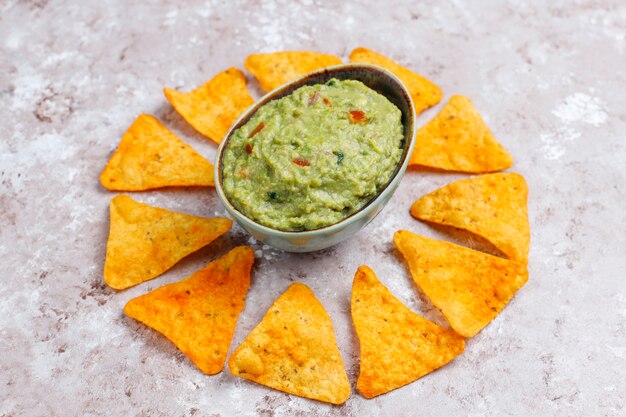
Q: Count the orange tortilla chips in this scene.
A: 11